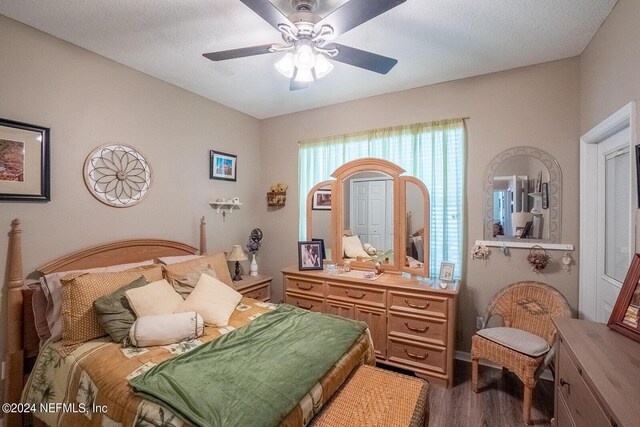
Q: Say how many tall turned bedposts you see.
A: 2